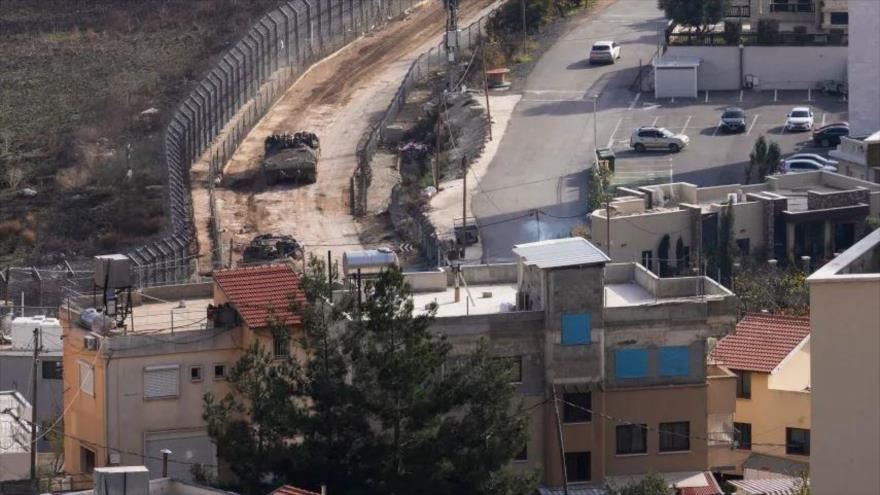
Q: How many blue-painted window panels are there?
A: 3